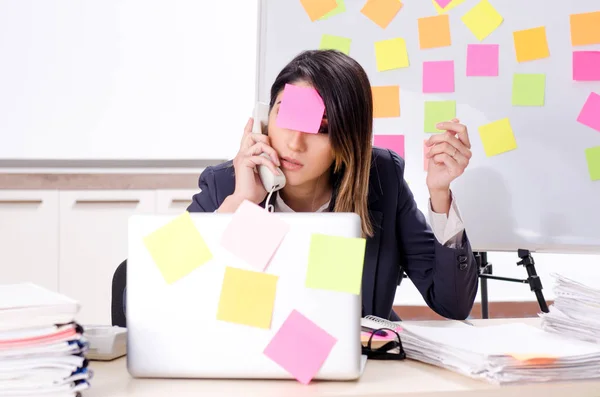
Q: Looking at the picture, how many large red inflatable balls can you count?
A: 0